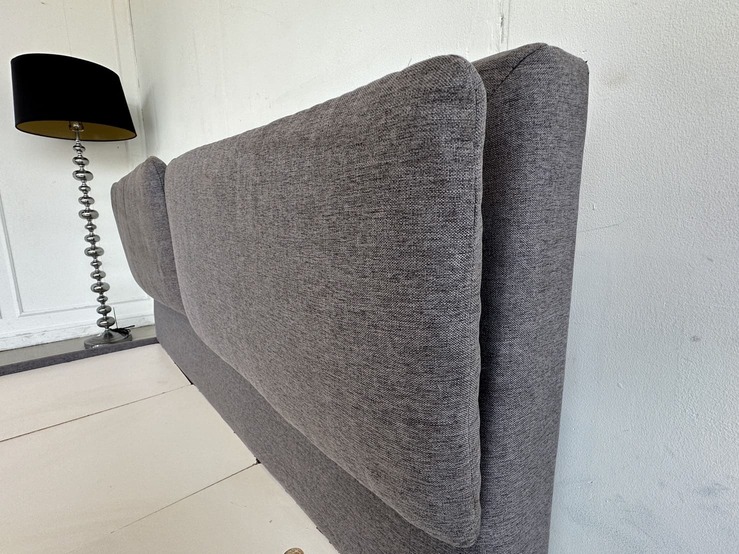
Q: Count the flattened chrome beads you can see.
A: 15